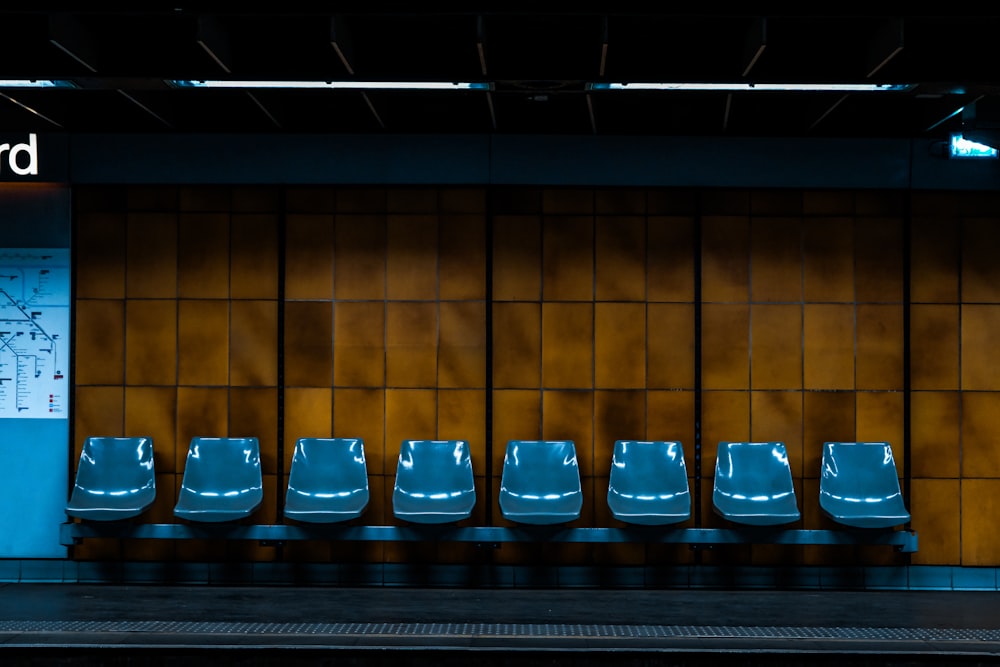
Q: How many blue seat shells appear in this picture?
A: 8